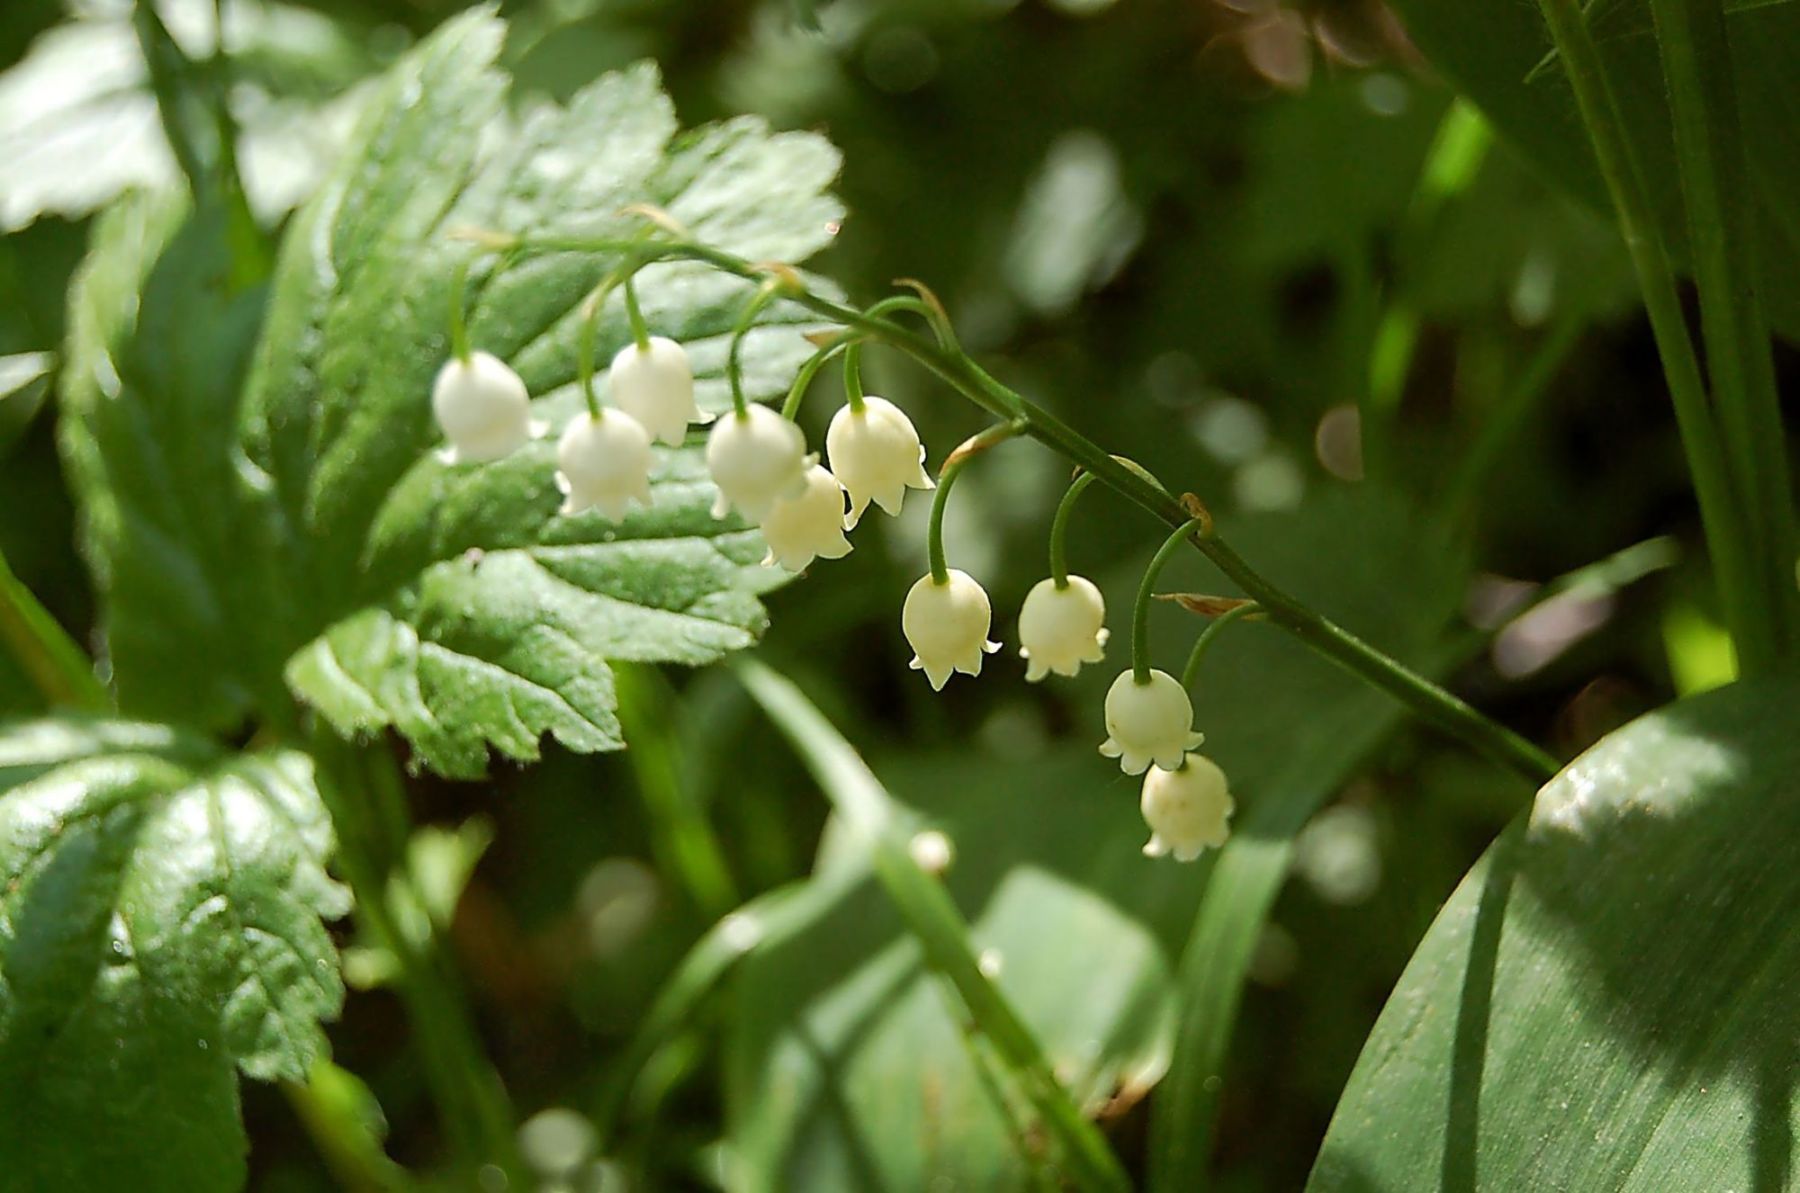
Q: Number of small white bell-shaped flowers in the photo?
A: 10